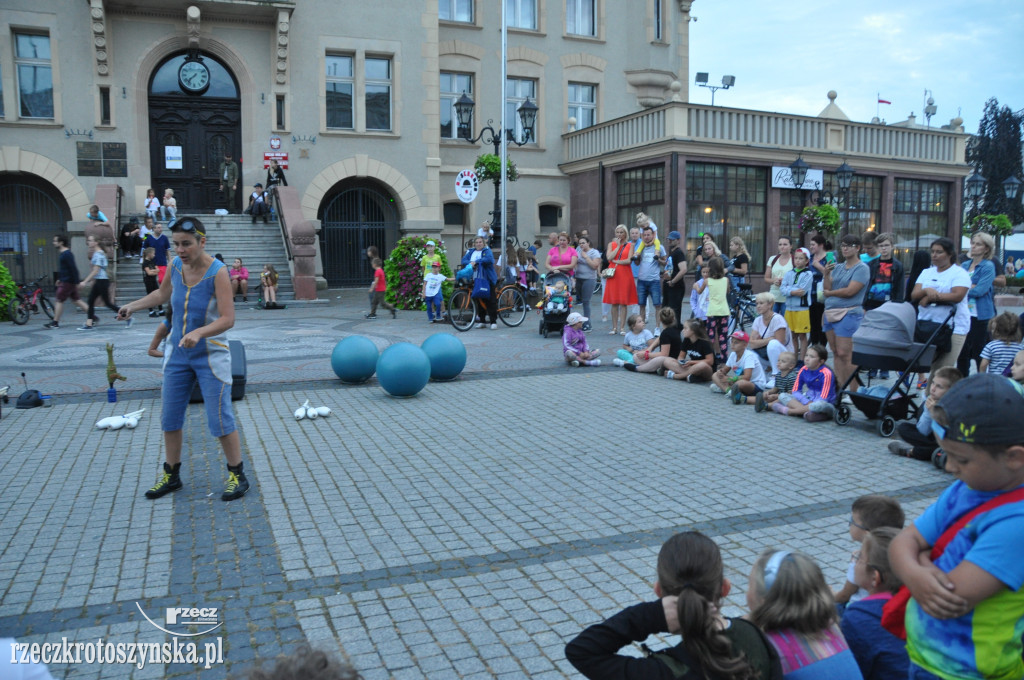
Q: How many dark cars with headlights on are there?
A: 0